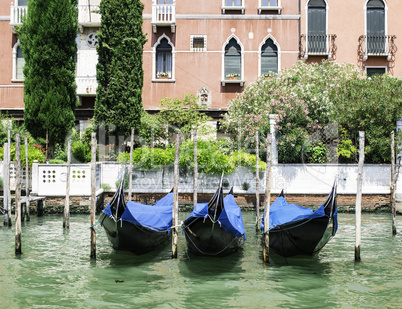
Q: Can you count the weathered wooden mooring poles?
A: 13